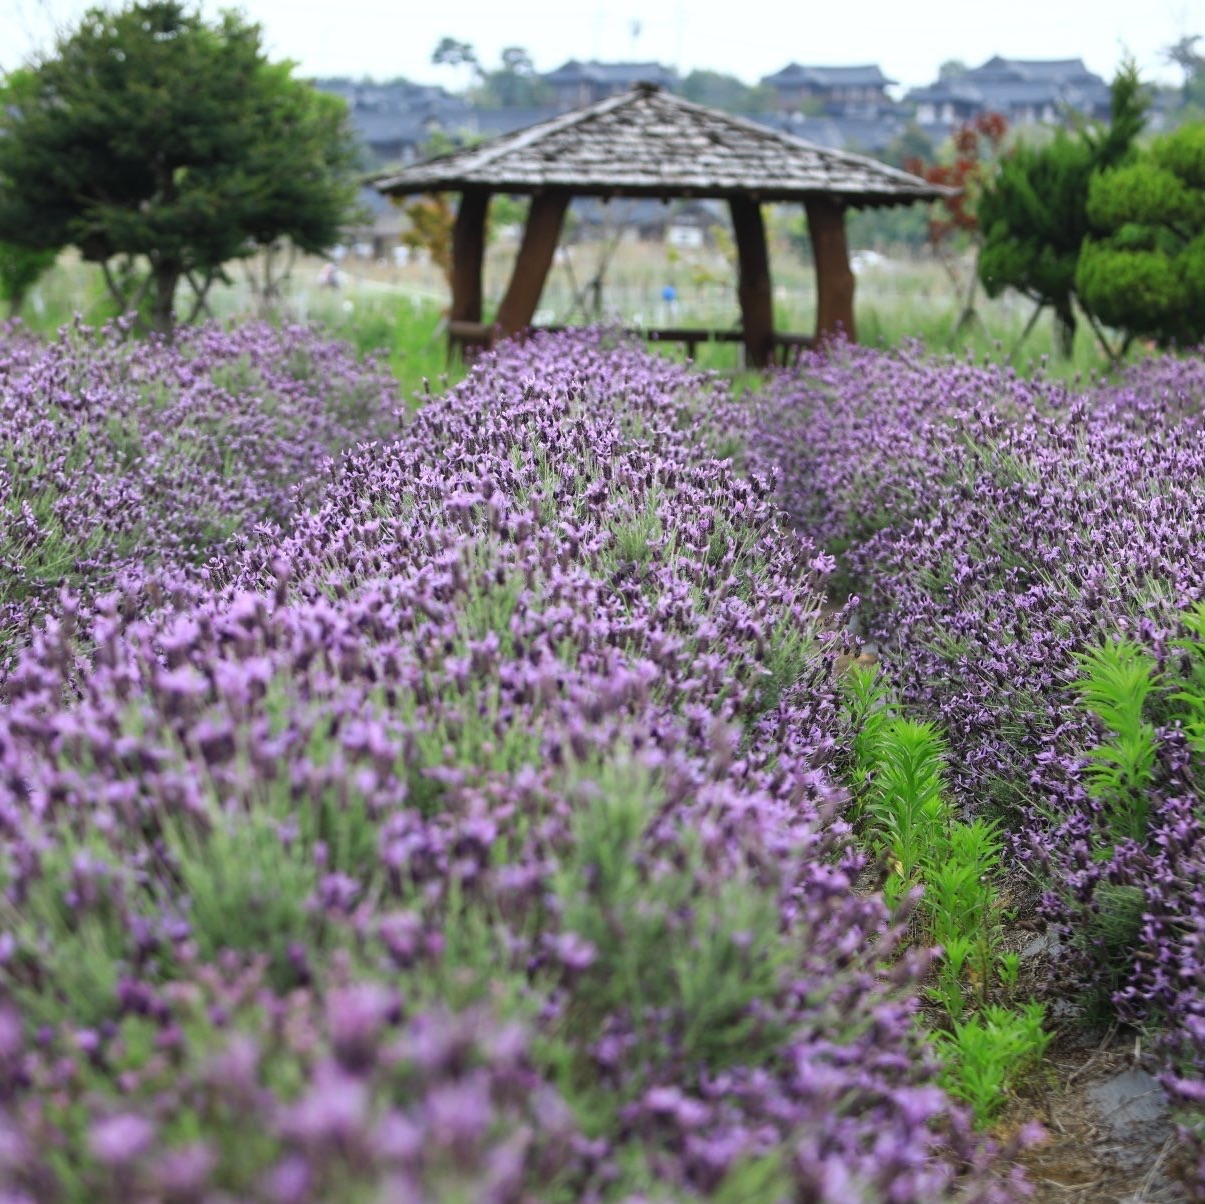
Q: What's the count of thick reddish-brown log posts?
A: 4